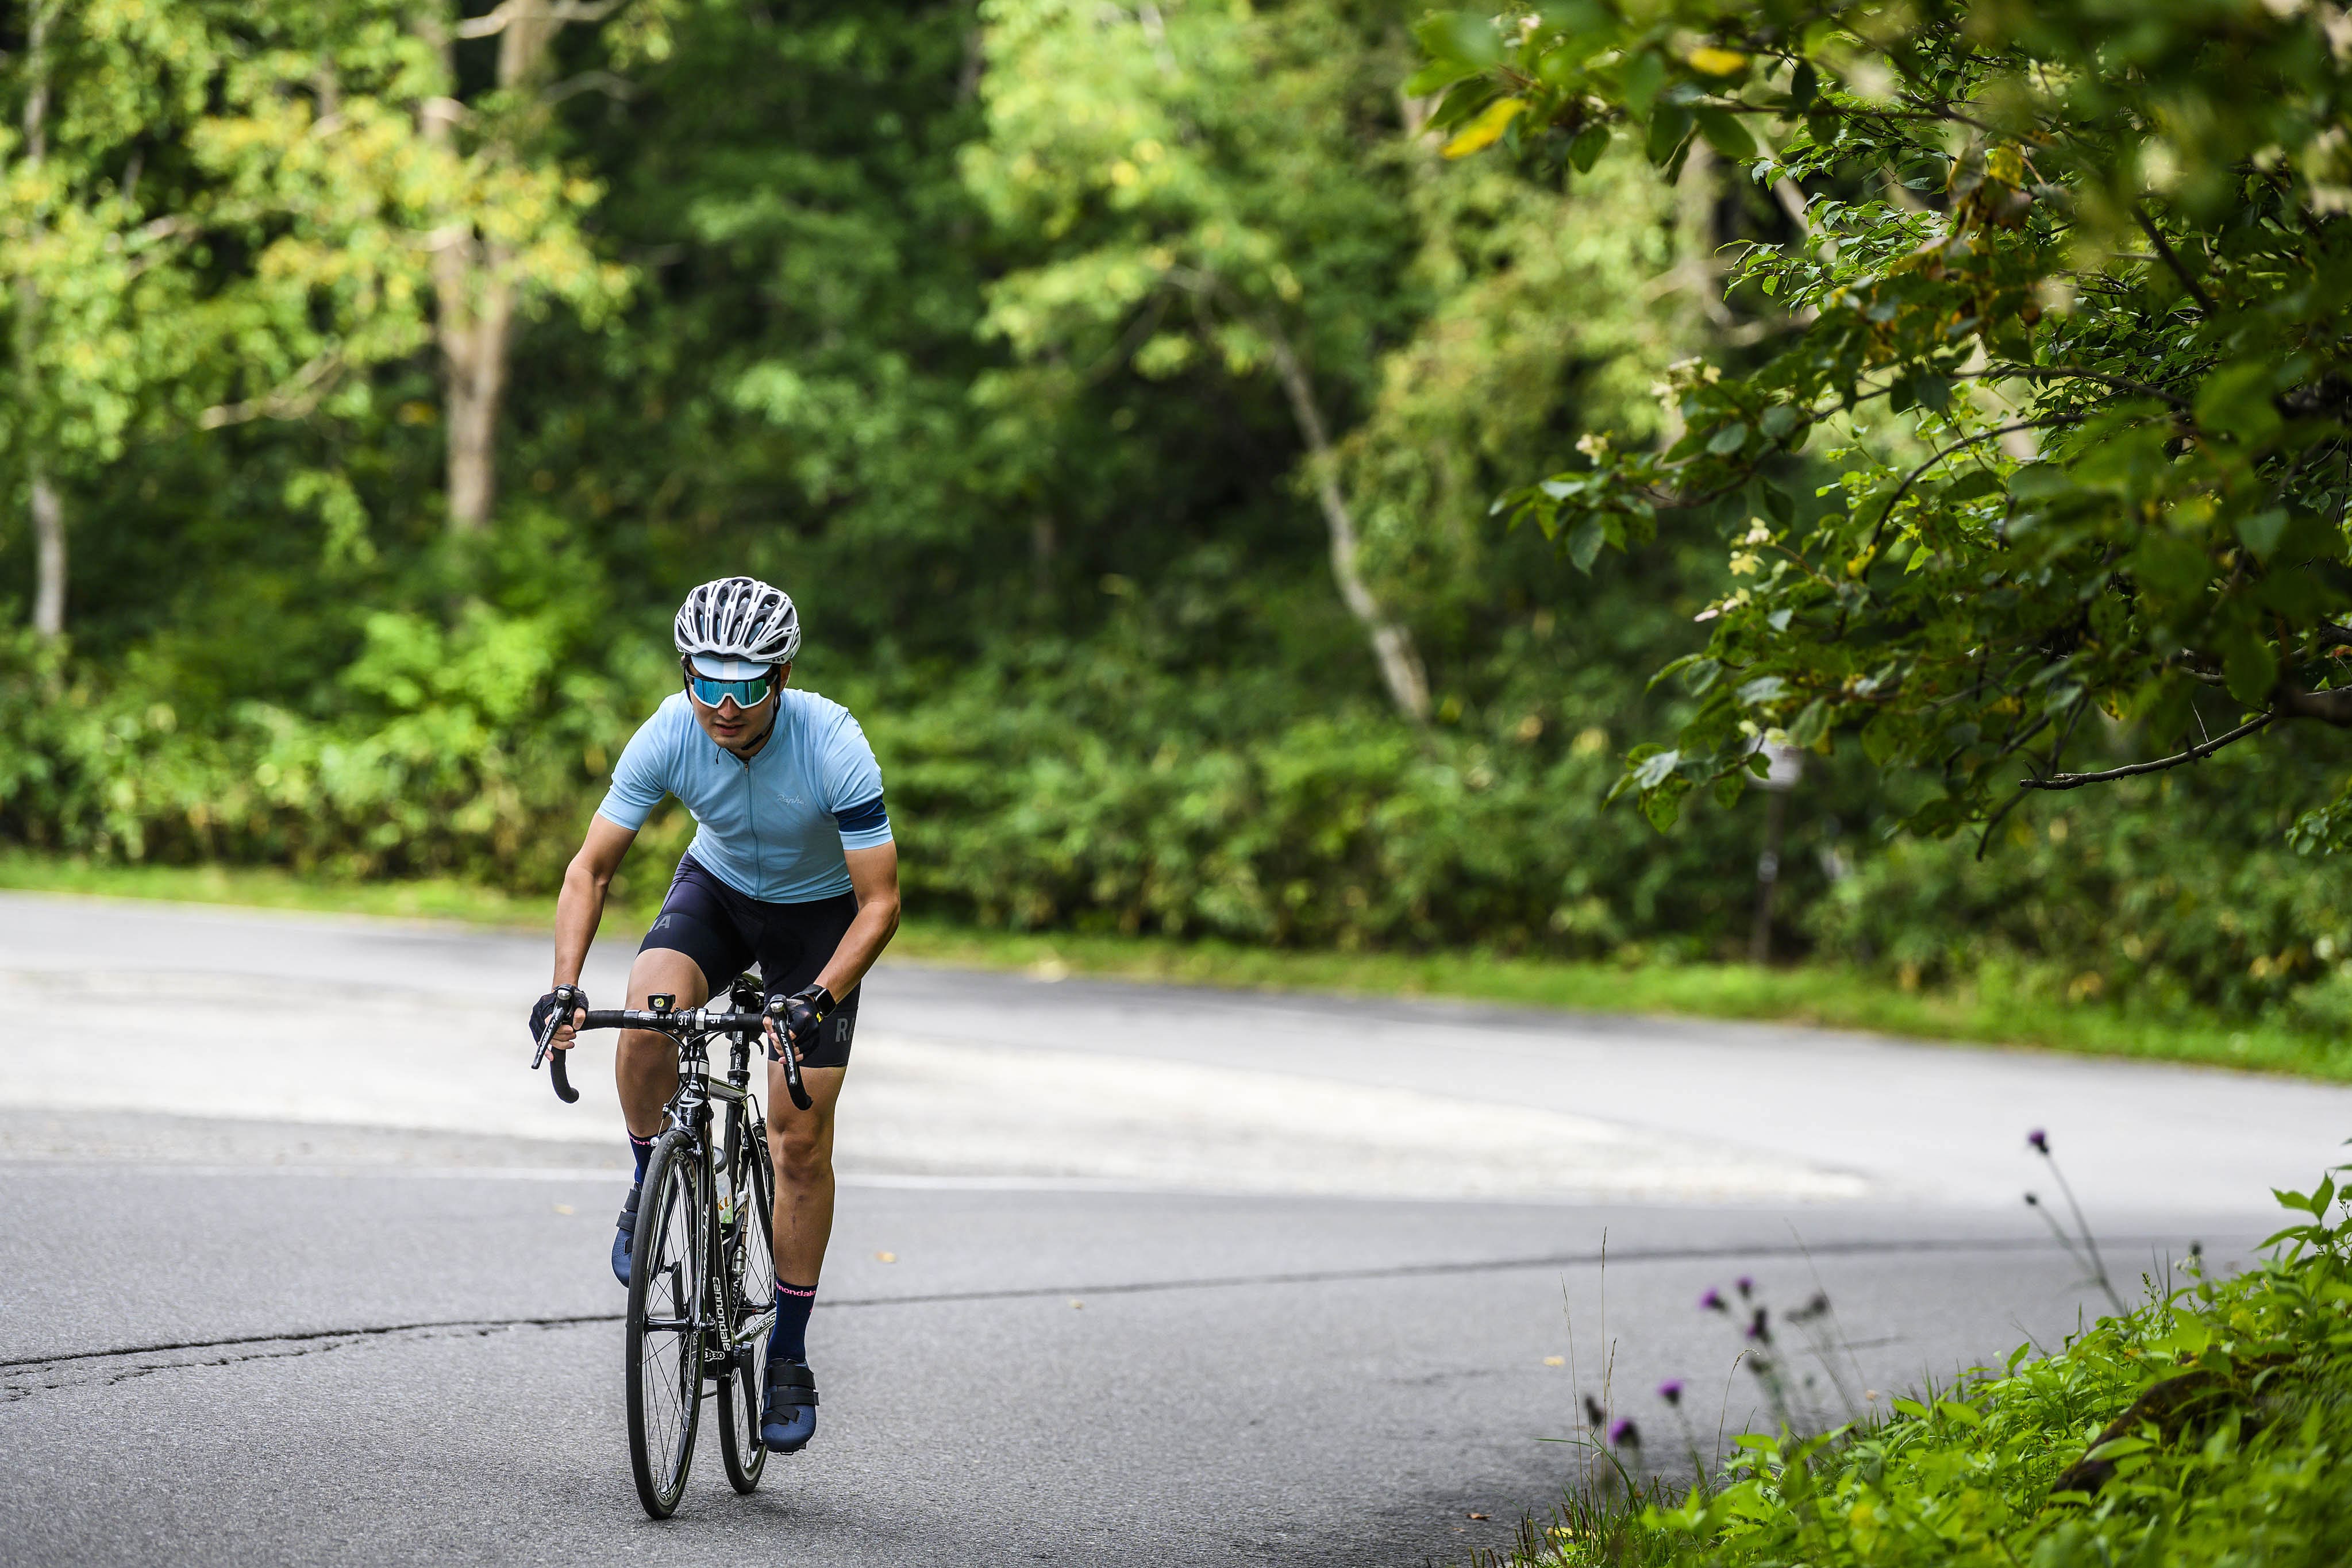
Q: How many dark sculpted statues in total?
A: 0